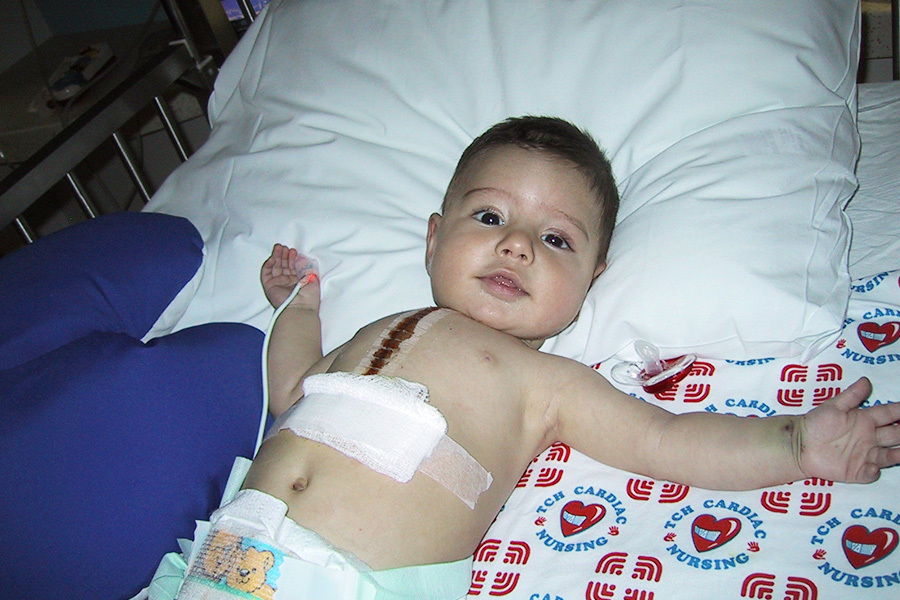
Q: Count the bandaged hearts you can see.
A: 4